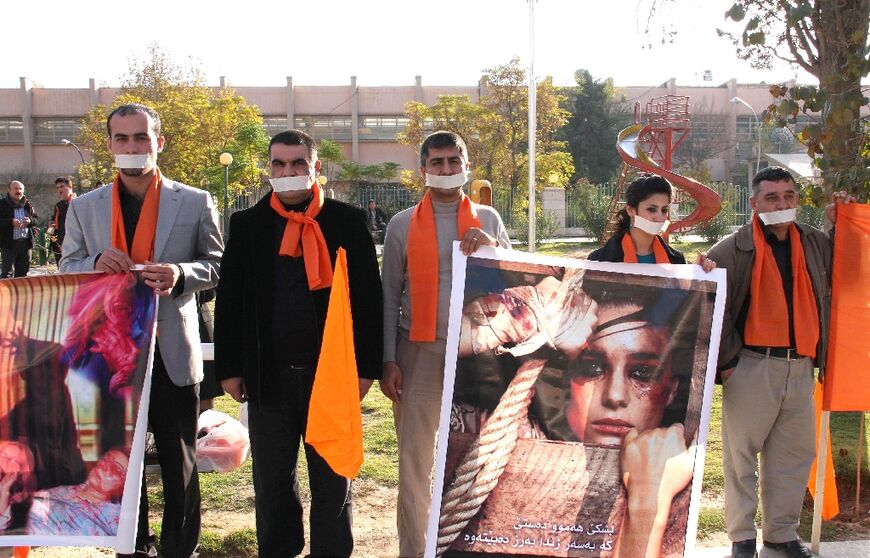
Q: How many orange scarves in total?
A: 5